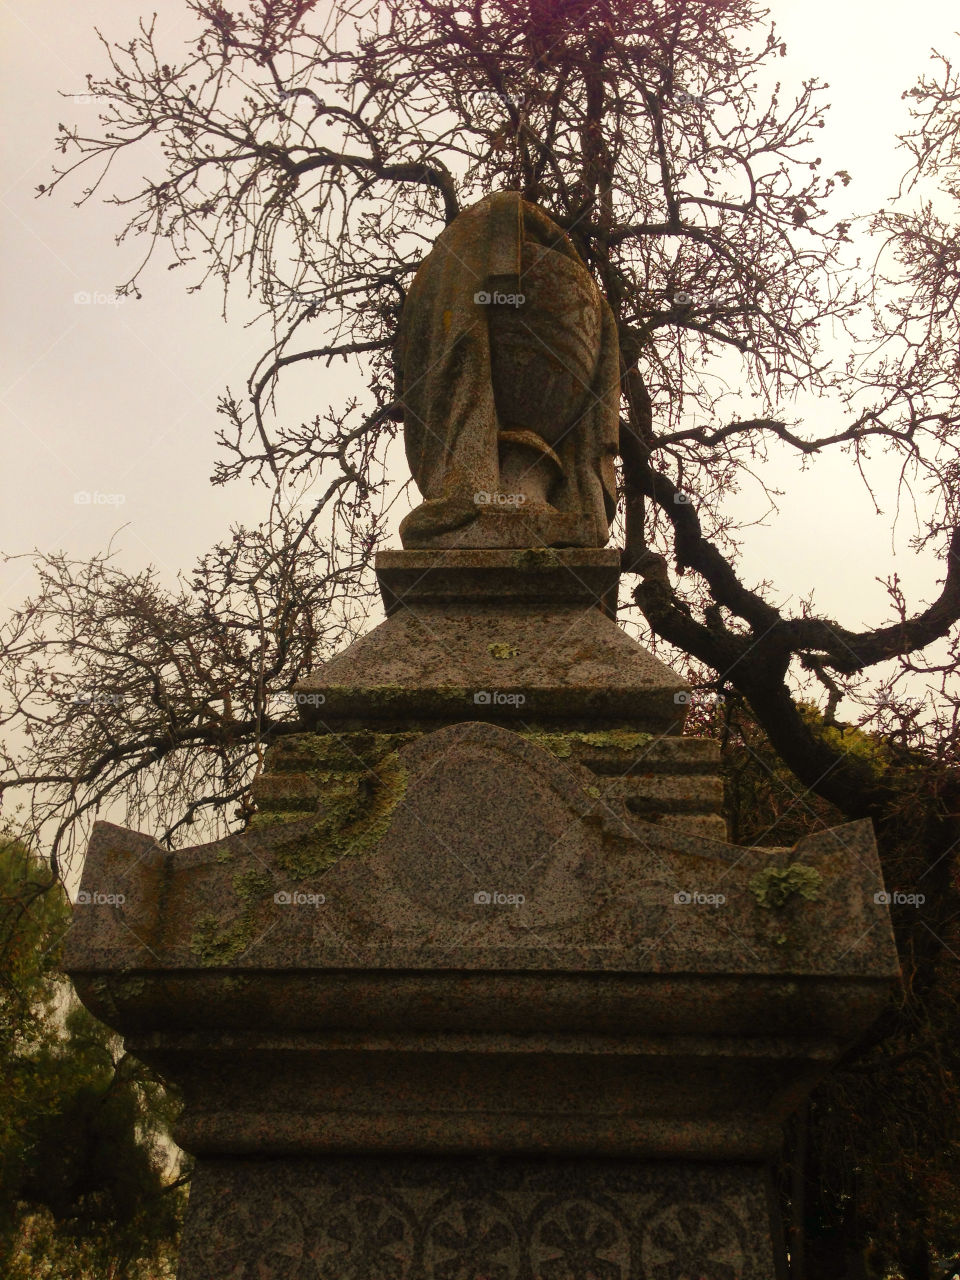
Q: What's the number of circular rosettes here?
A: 5